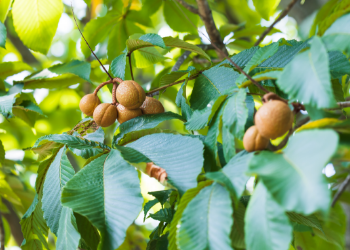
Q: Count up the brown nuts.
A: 7